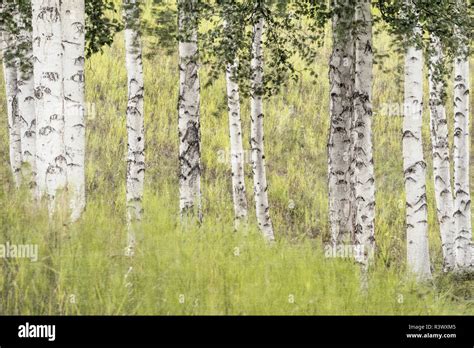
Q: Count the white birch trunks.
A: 13